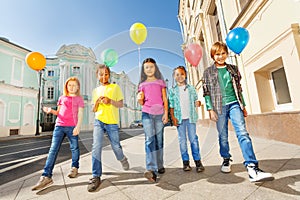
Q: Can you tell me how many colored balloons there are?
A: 5